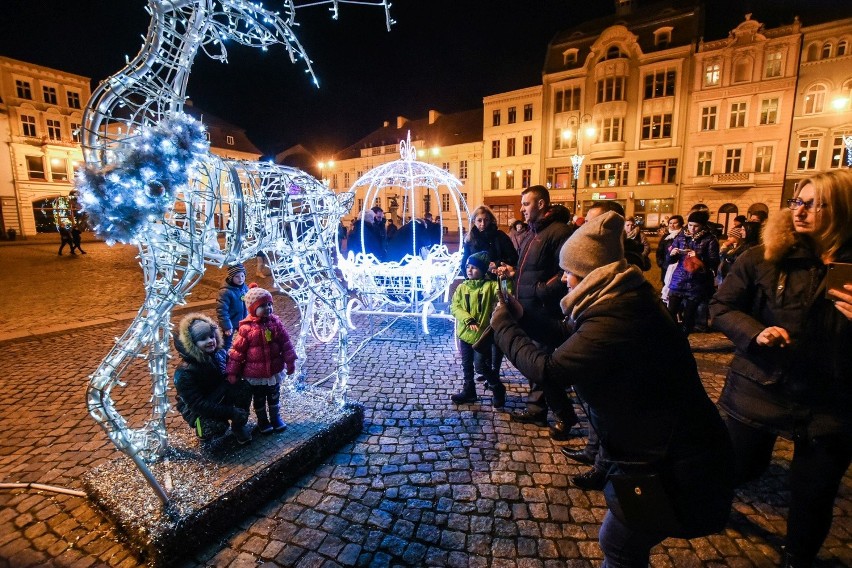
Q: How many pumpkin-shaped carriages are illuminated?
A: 1